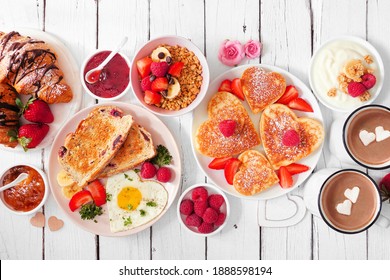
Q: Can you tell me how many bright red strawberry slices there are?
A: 14